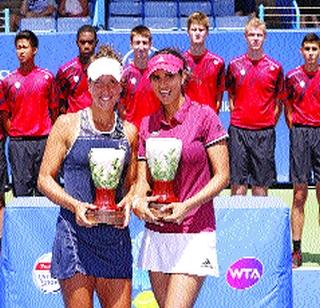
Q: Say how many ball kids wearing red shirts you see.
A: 6